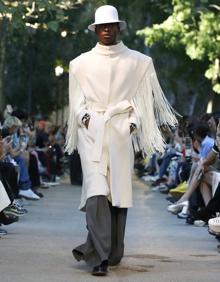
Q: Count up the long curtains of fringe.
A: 2